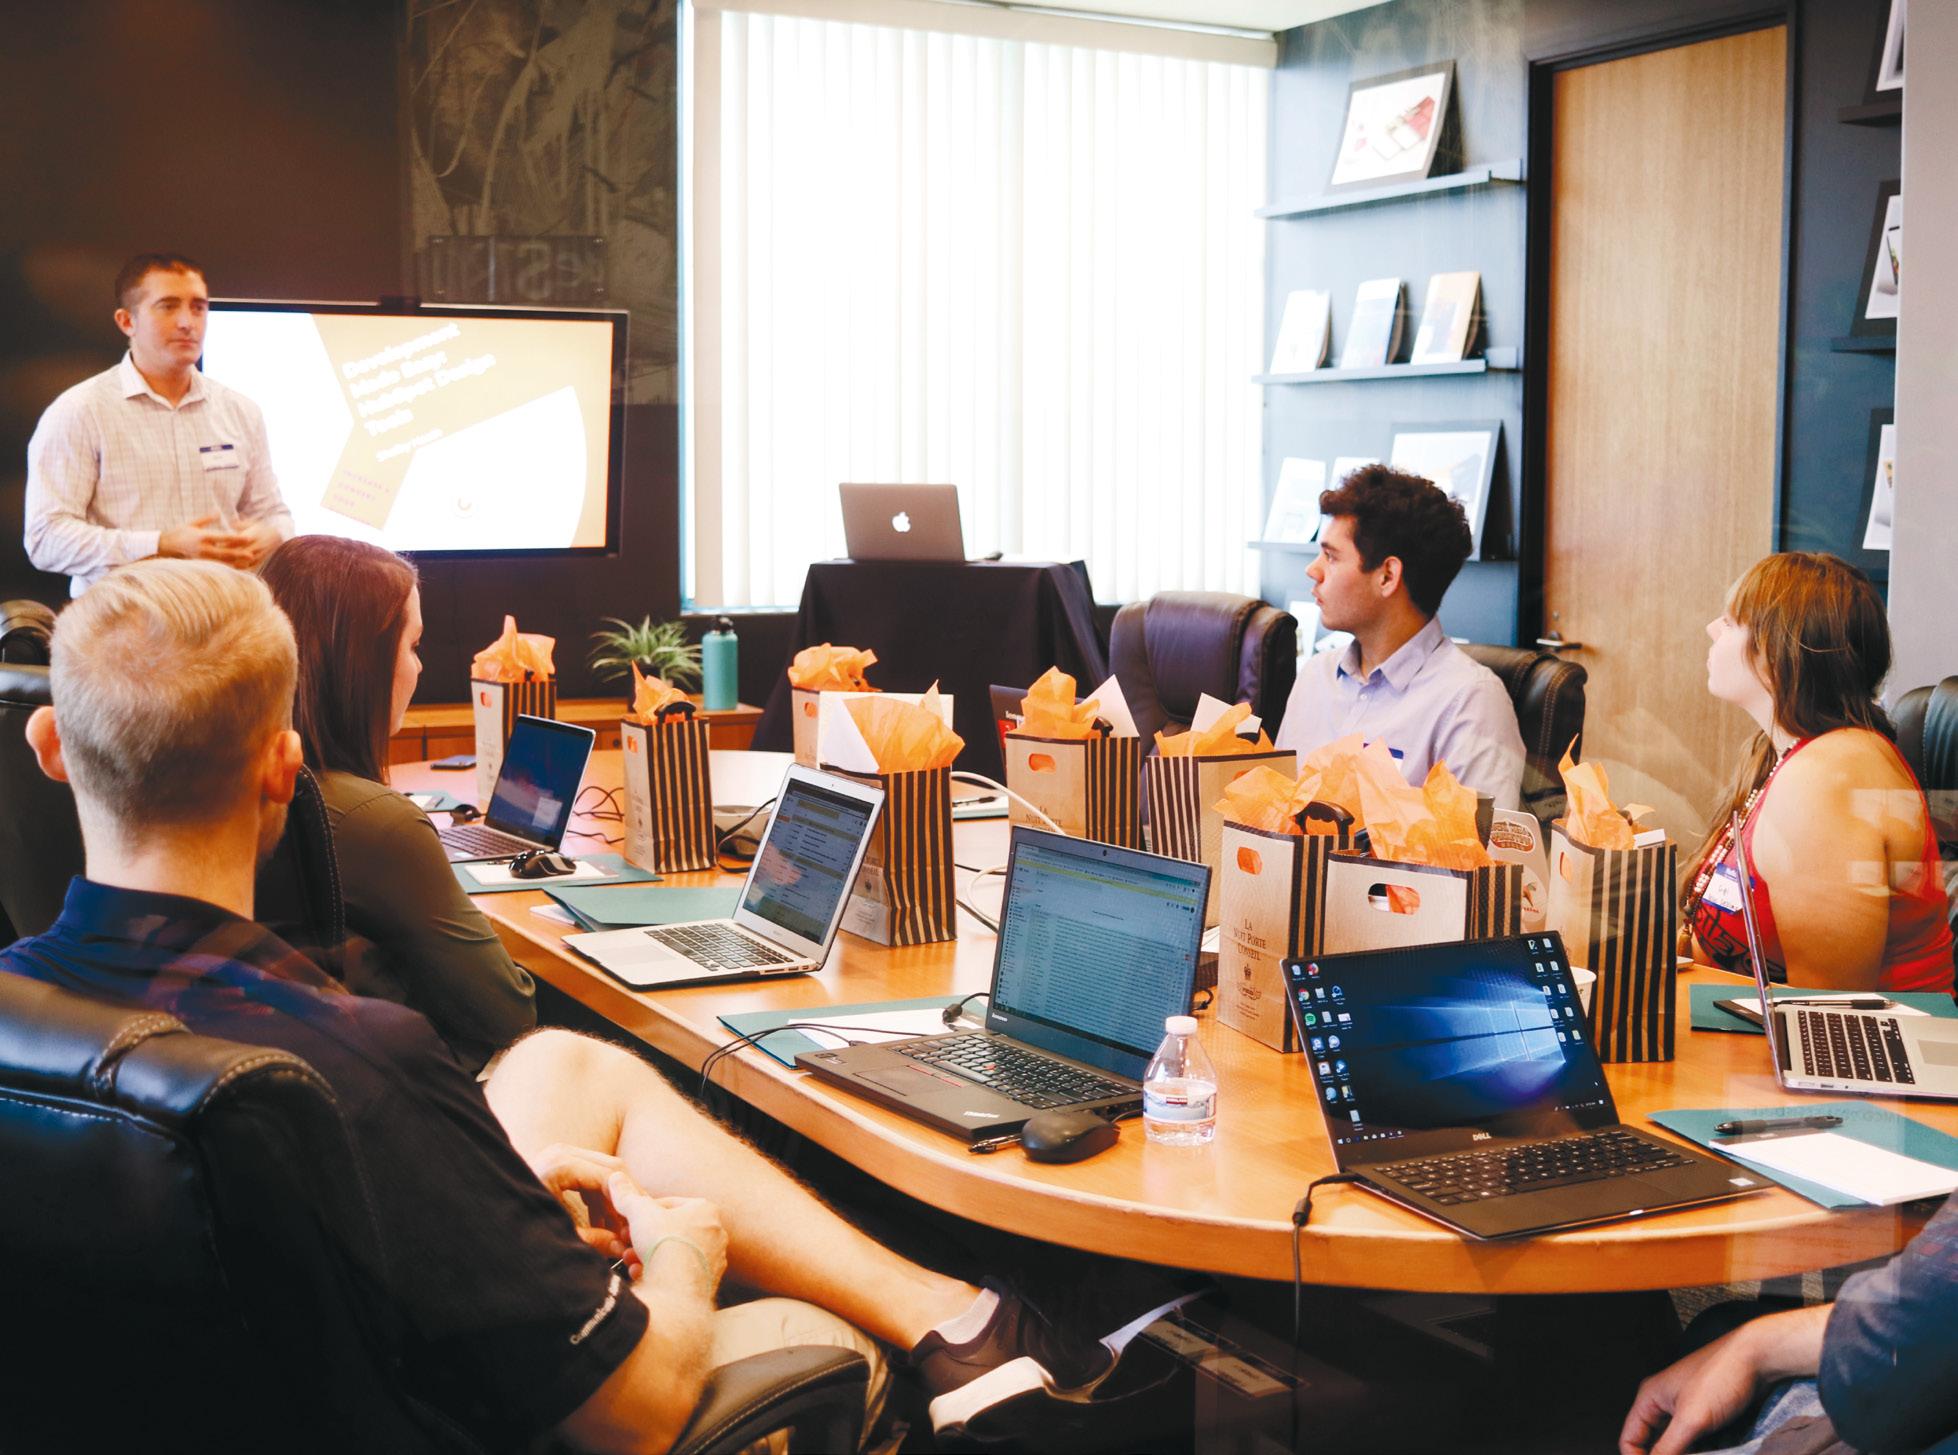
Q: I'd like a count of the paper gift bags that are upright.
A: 9